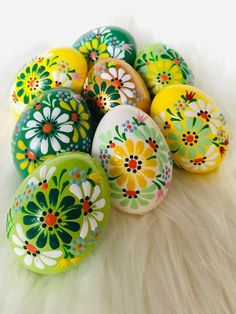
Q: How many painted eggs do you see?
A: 8